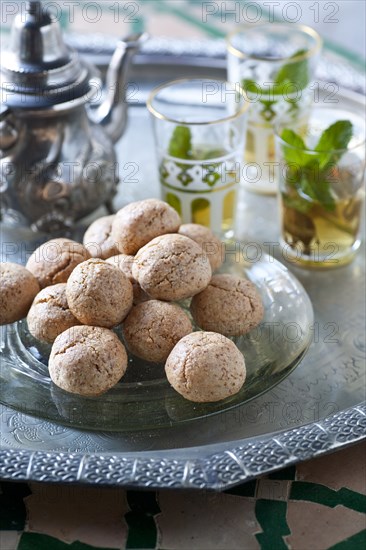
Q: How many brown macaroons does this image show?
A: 13